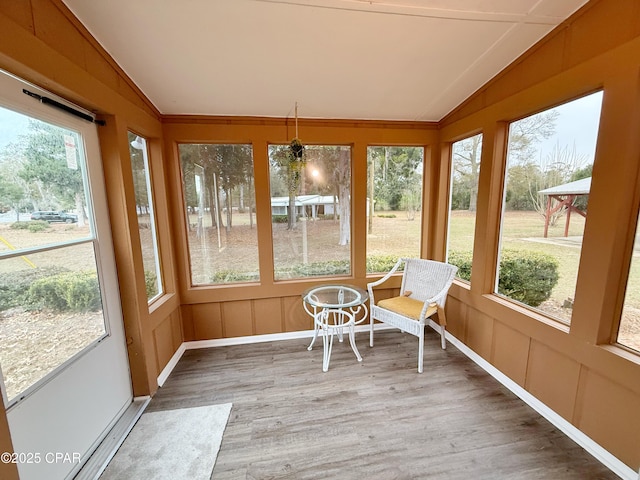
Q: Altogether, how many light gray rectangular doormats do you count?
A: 1